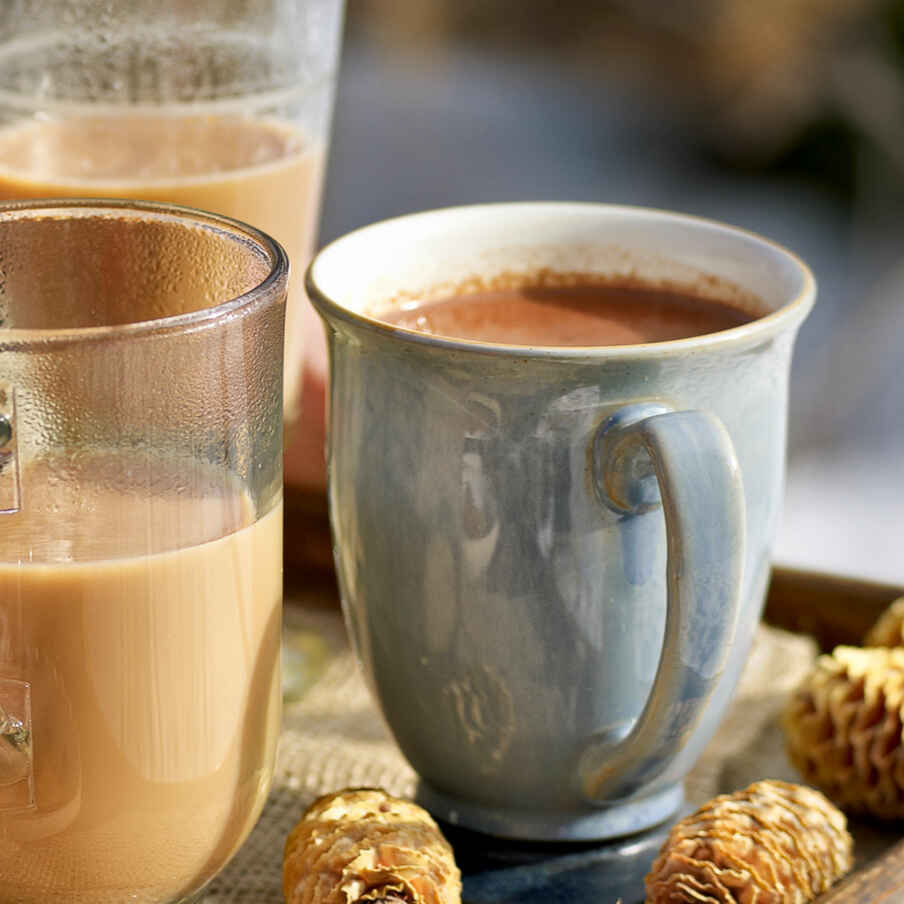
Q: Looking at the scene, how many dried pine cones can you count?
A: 4